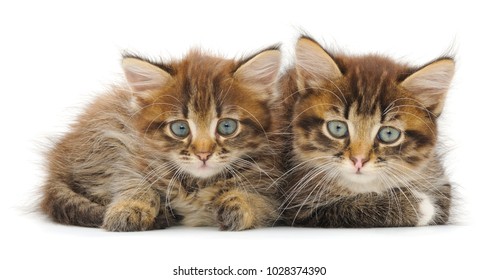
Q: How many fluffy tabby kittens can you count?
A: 2